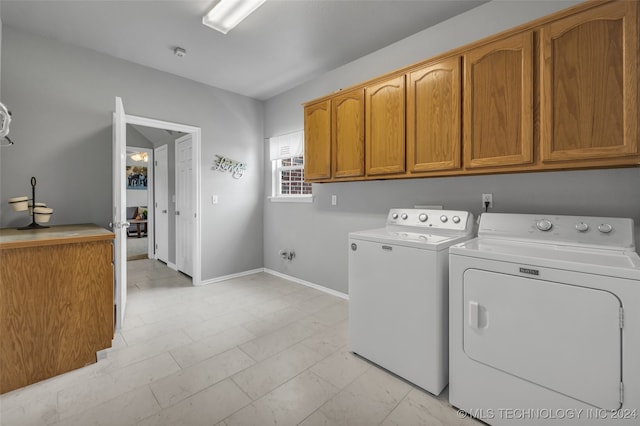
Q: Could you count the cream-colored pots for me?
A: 3